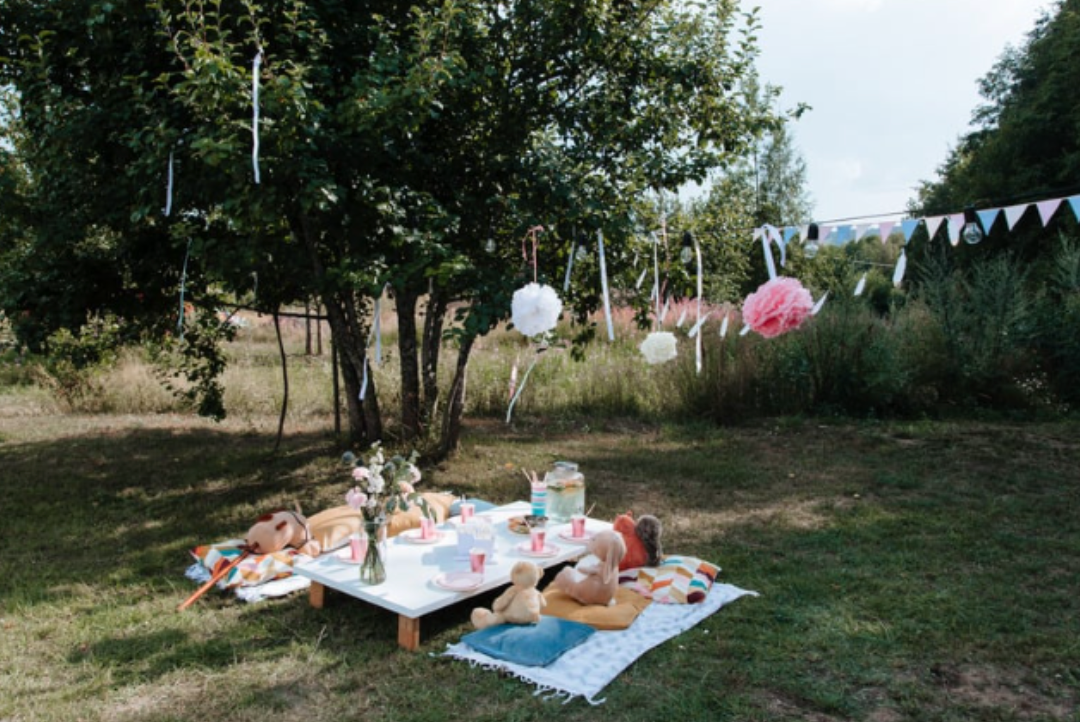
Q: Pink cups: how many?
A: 6